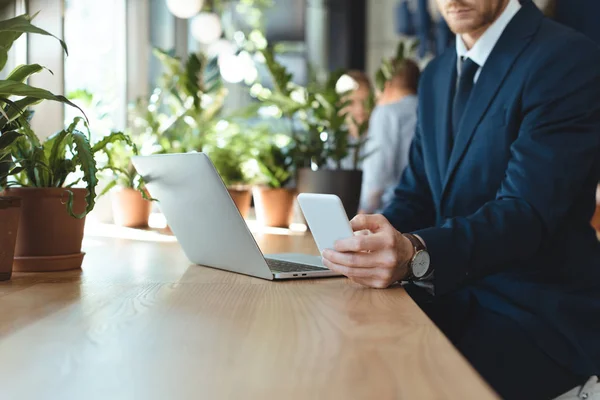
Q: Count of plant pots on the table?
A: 6